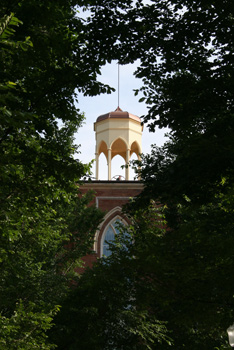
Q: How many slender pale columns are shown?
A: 4